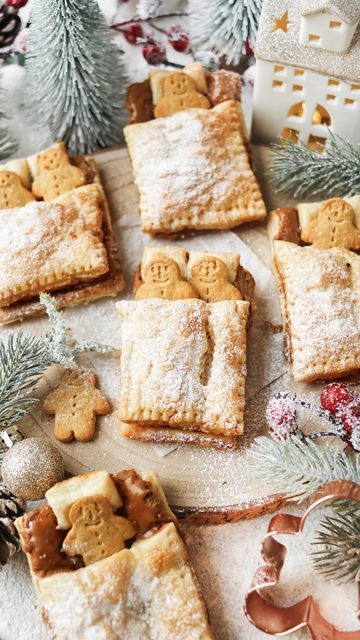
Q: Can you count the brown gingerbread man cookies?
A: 8